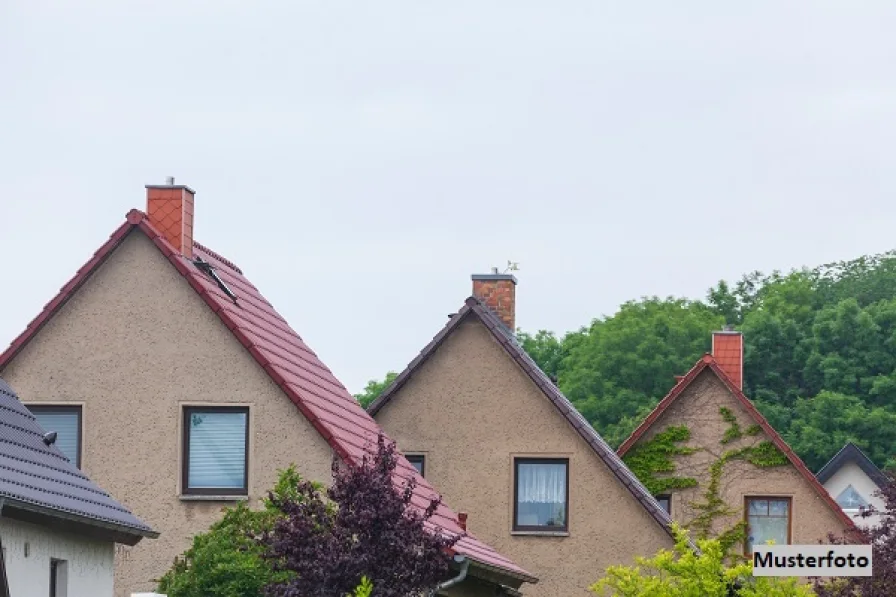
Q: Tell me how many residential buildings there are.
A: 5